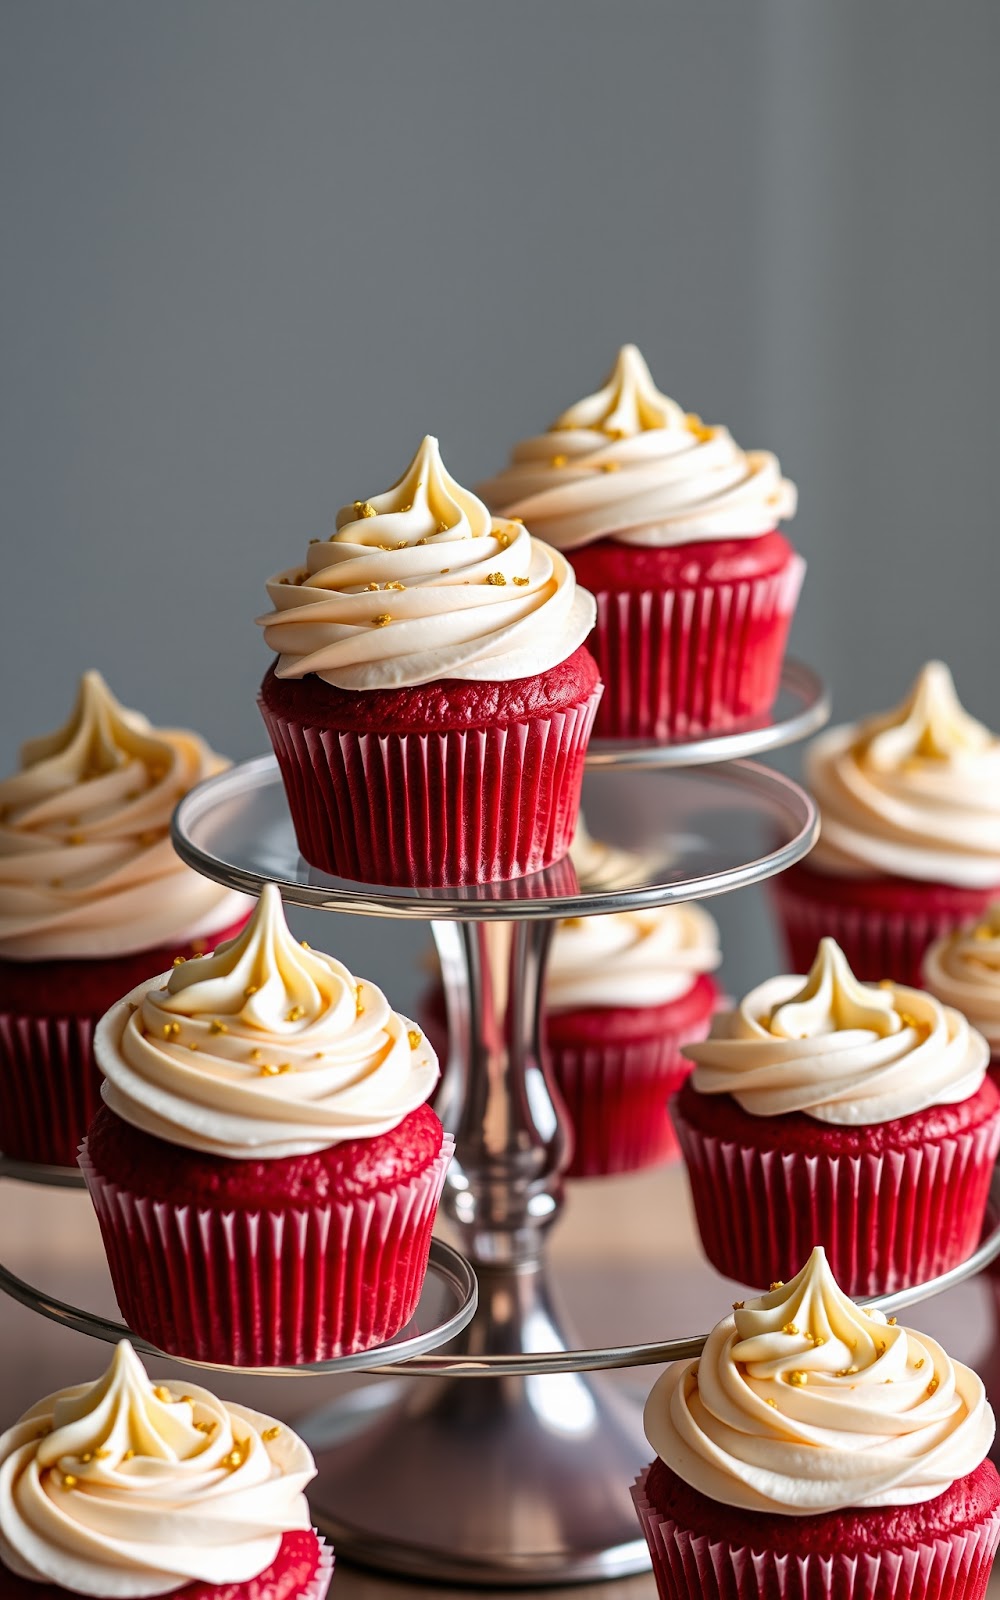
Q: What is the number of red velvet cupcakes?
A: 10